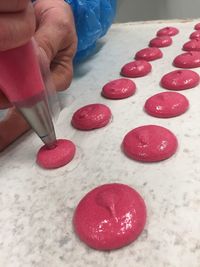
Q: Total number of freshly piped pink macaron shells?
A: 15